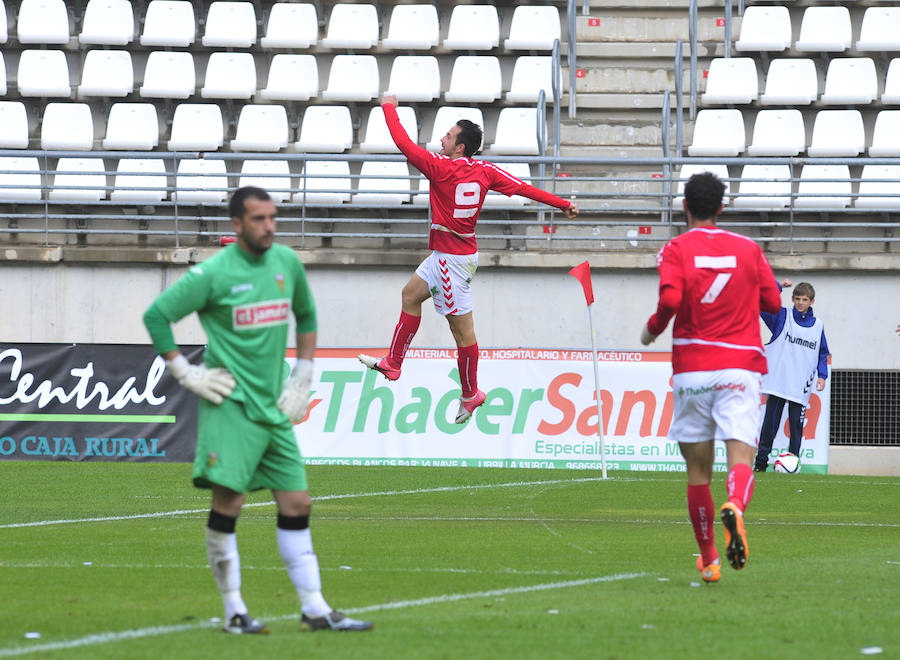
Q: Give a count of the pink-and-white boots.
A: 2